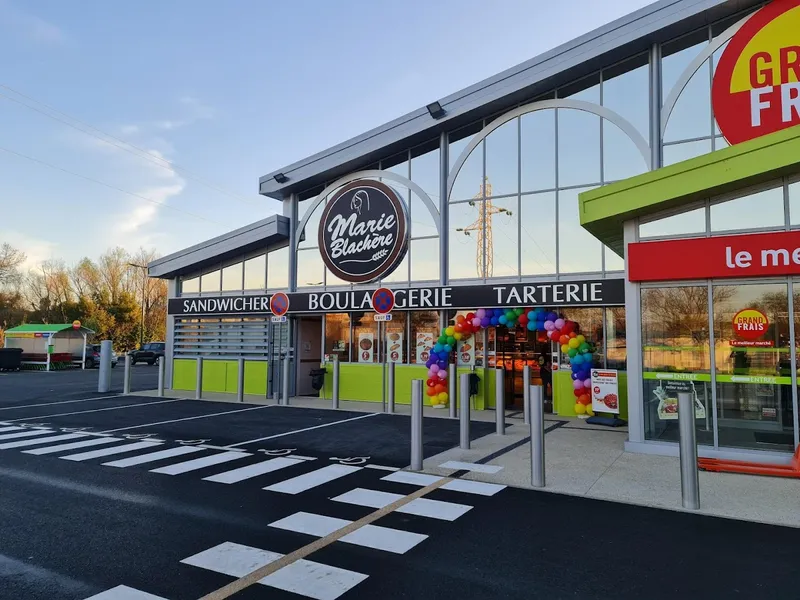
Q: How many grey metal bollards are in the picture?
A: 15